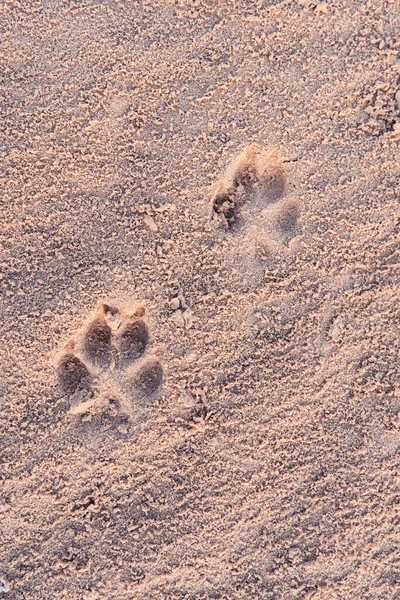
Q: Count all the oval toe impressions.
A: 8